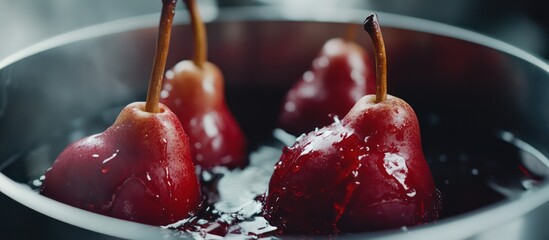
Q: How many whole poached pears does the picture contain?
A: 4